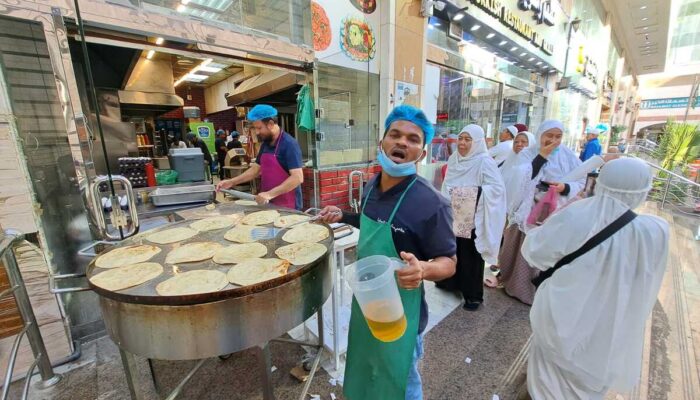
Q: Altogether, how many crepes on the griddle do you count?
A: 13